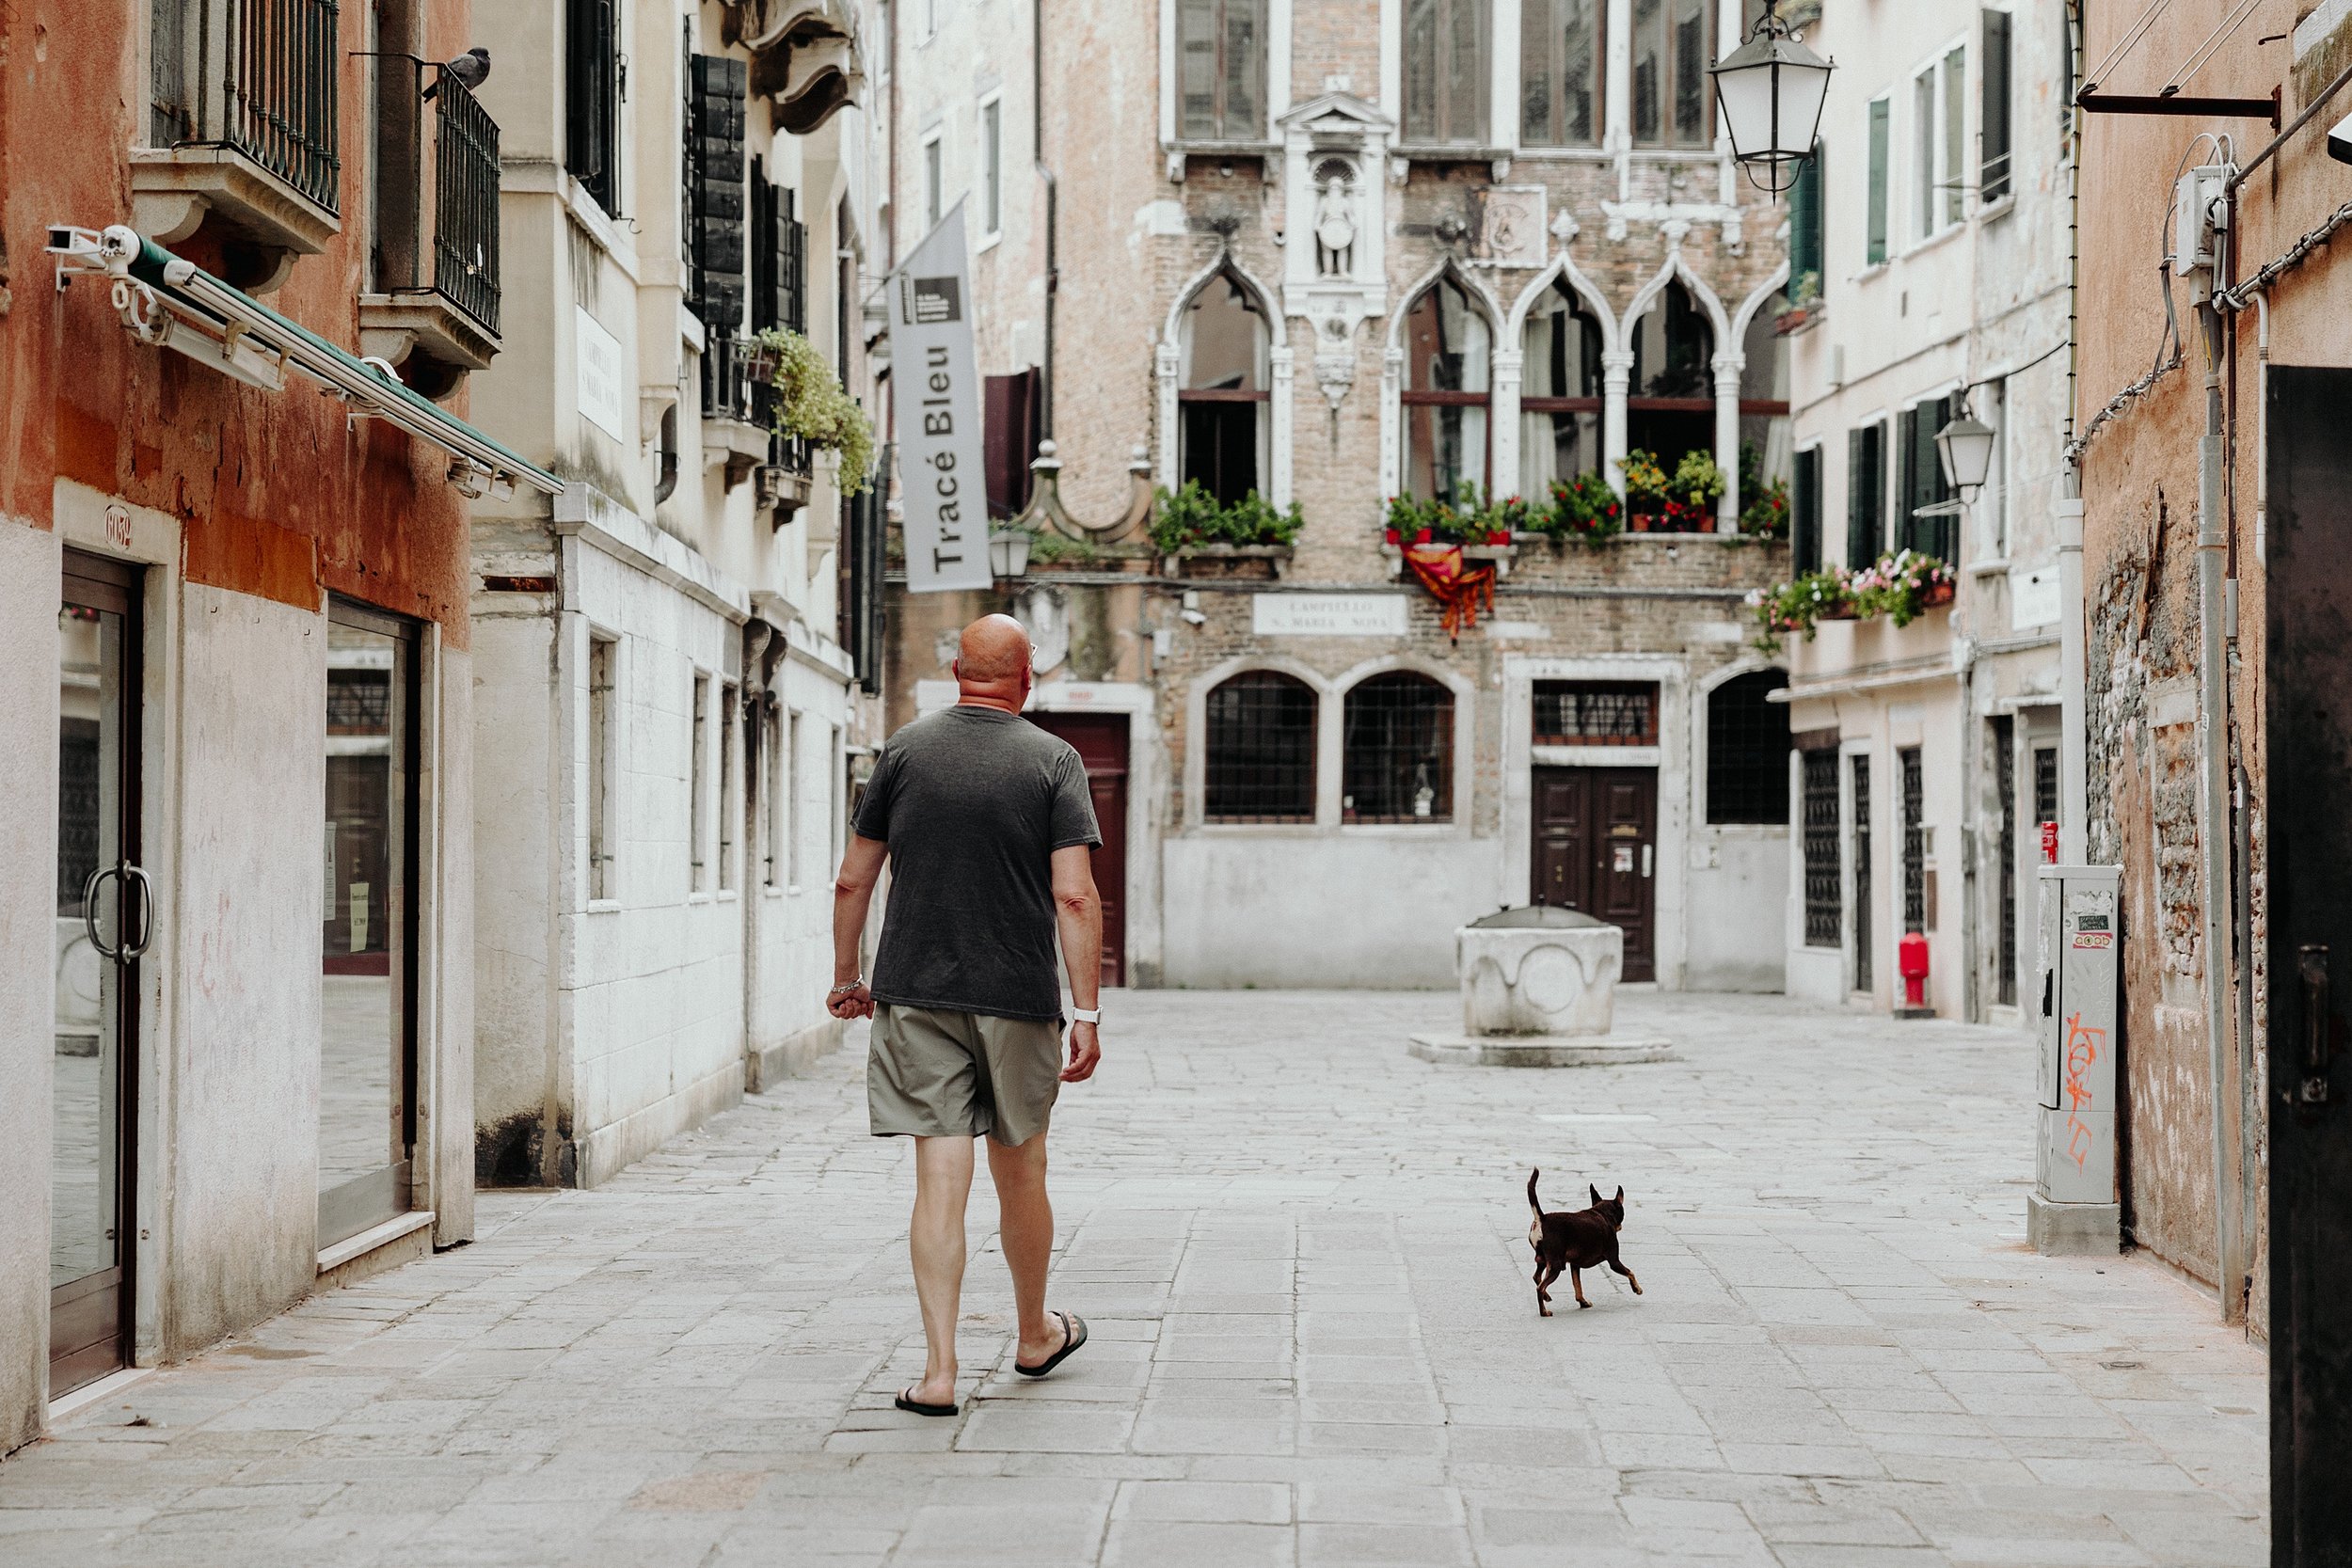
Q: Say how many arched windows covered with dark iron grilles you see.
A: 3